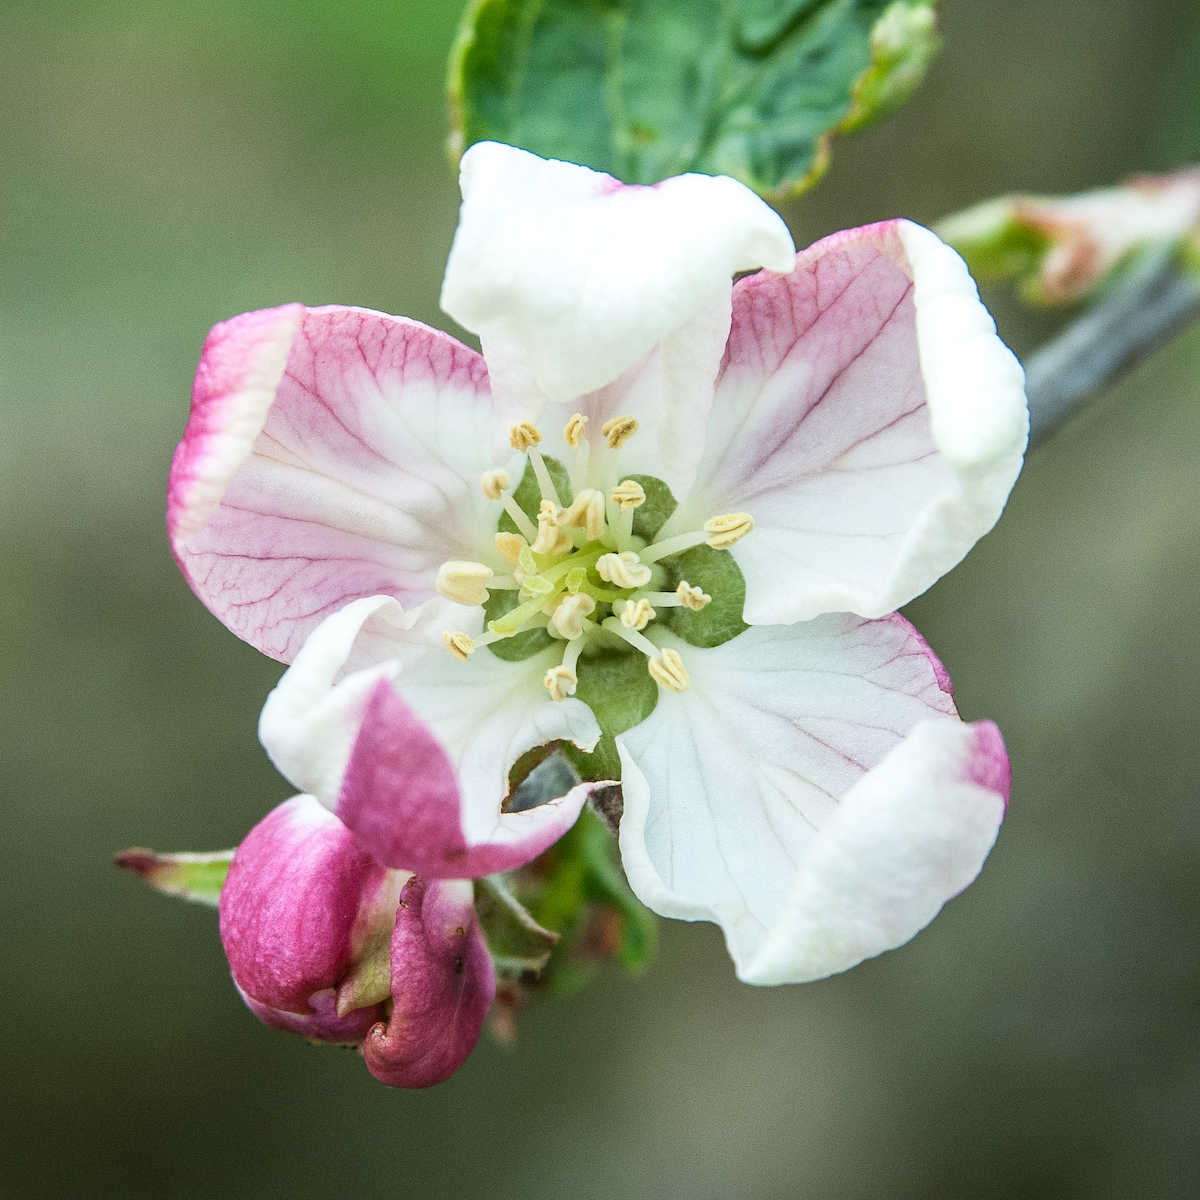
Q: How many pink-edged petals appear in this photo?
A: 5